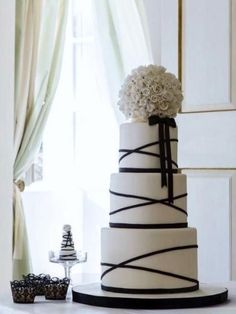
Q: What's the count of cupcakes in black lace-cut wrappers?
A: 3